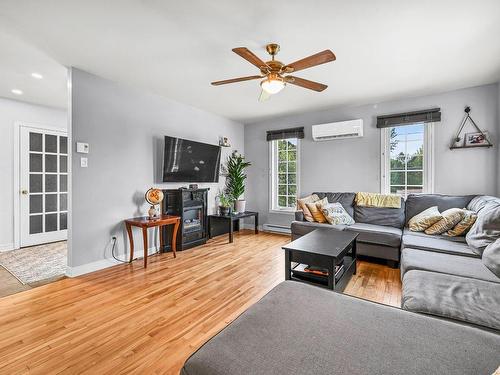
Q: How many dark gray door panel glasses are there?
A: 15